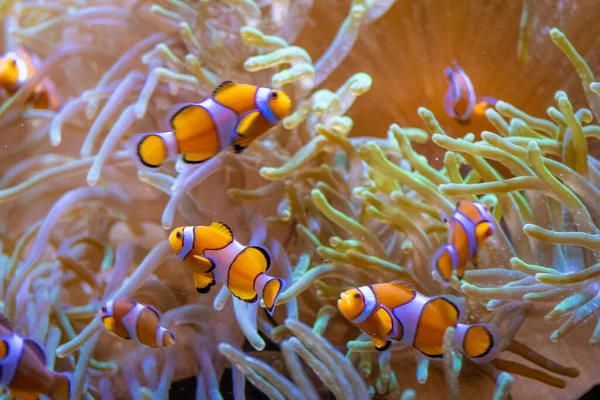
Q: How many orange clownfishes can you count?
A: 8